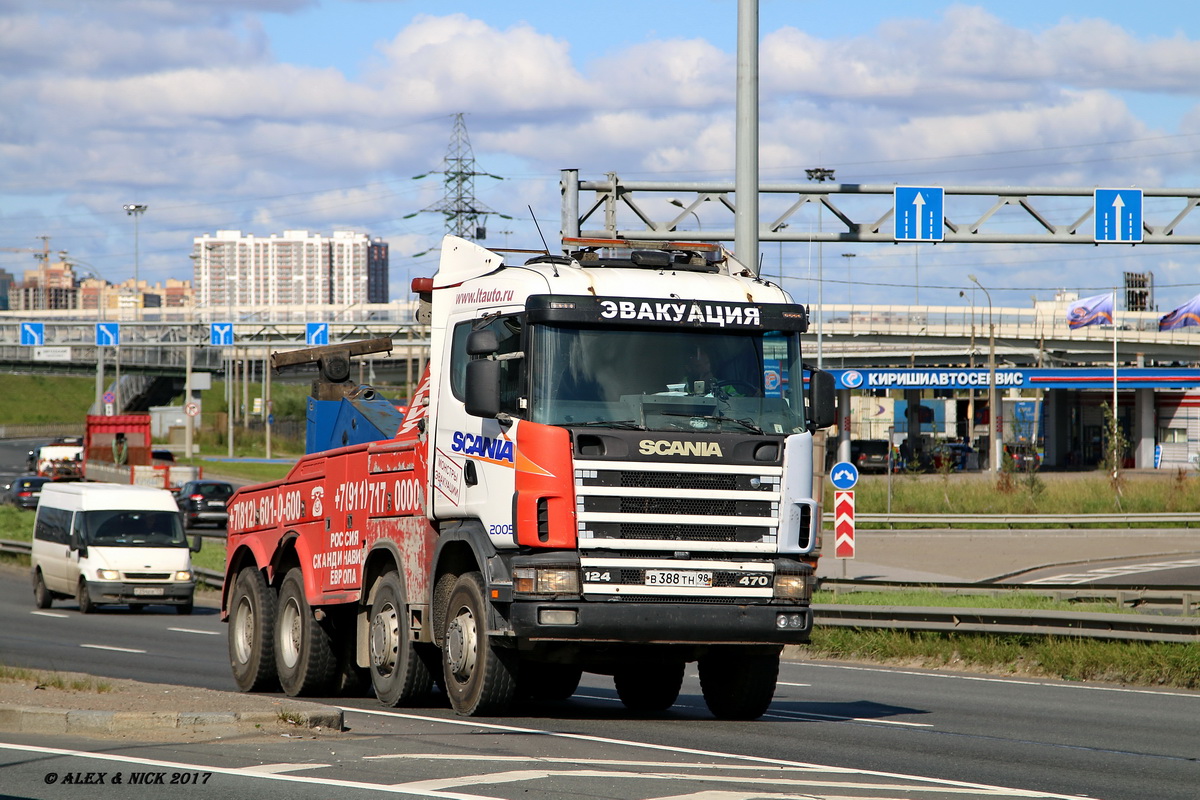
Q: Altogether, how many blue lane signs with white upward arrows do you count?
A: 2